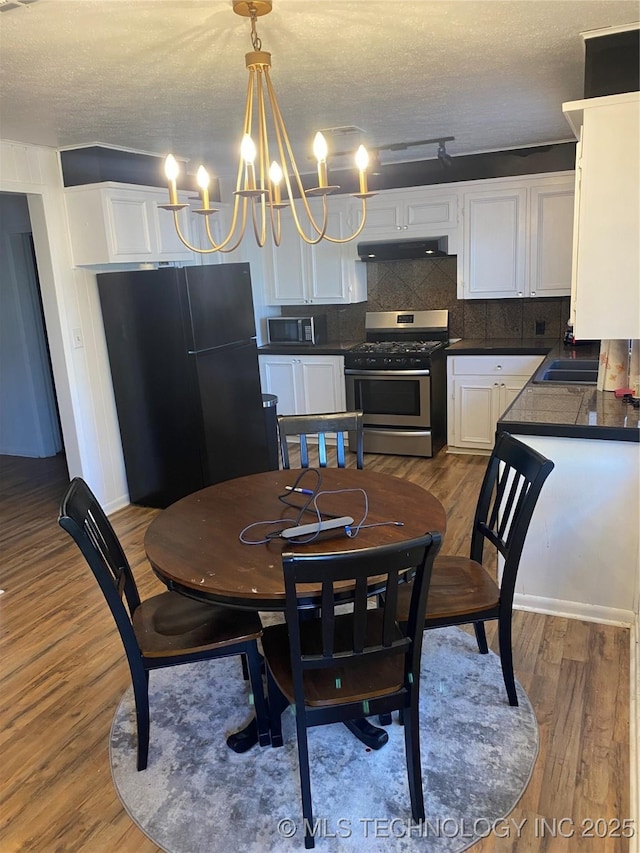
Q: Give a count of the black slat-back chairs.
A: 4